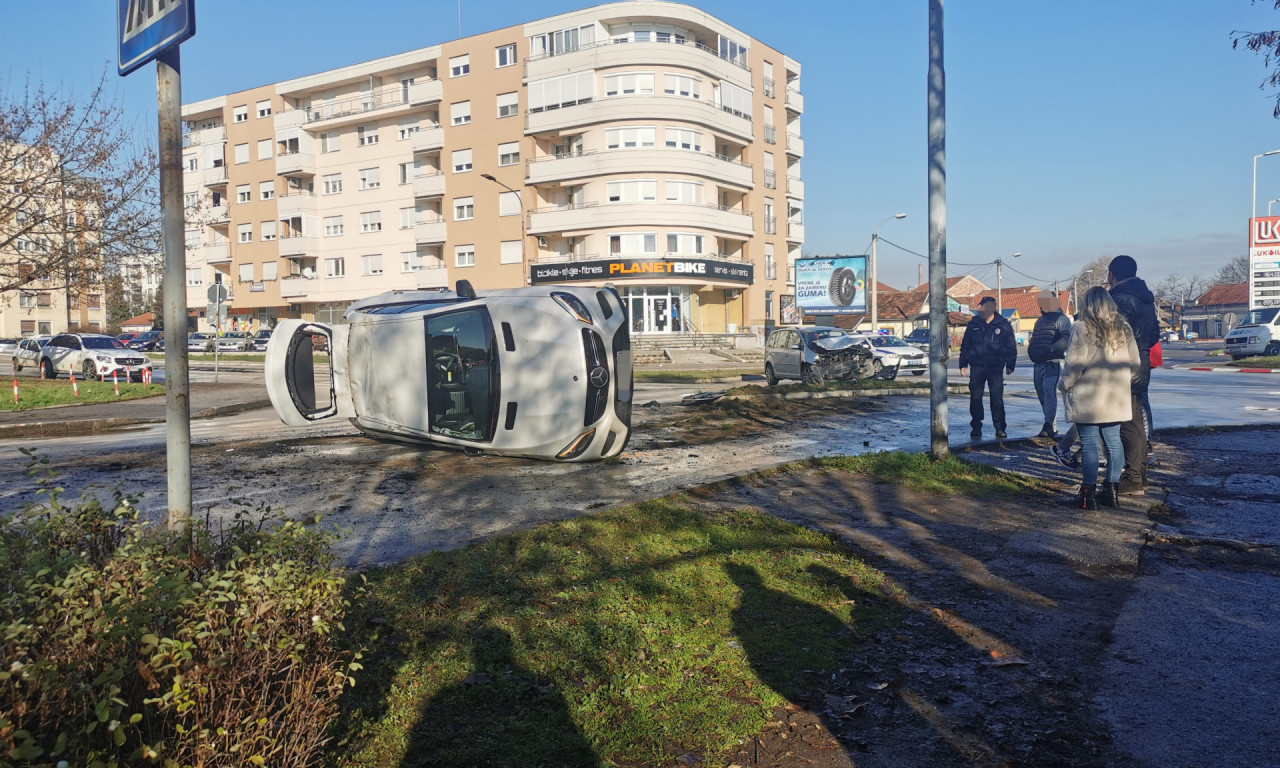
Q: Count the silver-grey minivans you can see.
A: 1